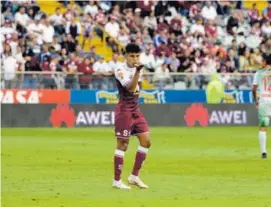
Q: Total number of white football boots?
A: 2